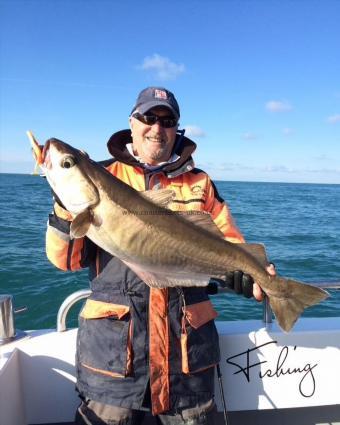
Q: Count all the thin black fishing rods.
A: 1